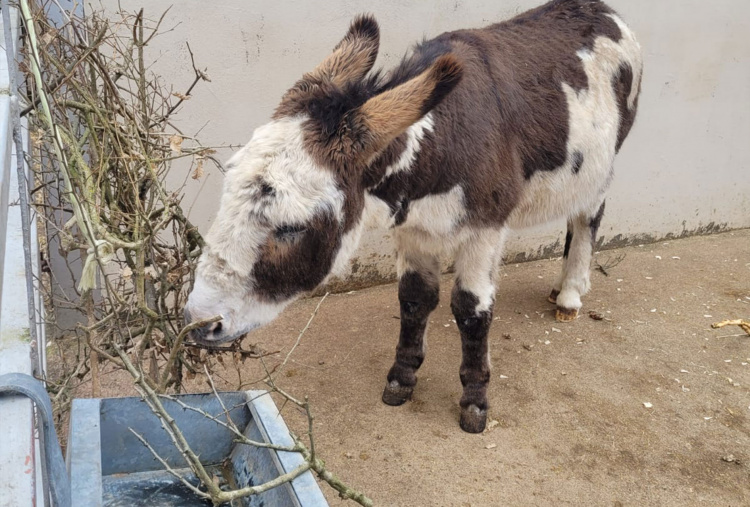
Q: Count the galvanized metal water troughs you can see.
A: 1